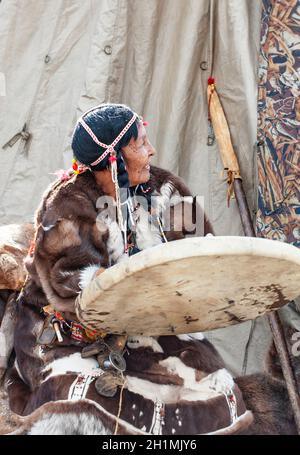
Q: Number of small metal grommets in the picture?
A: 3